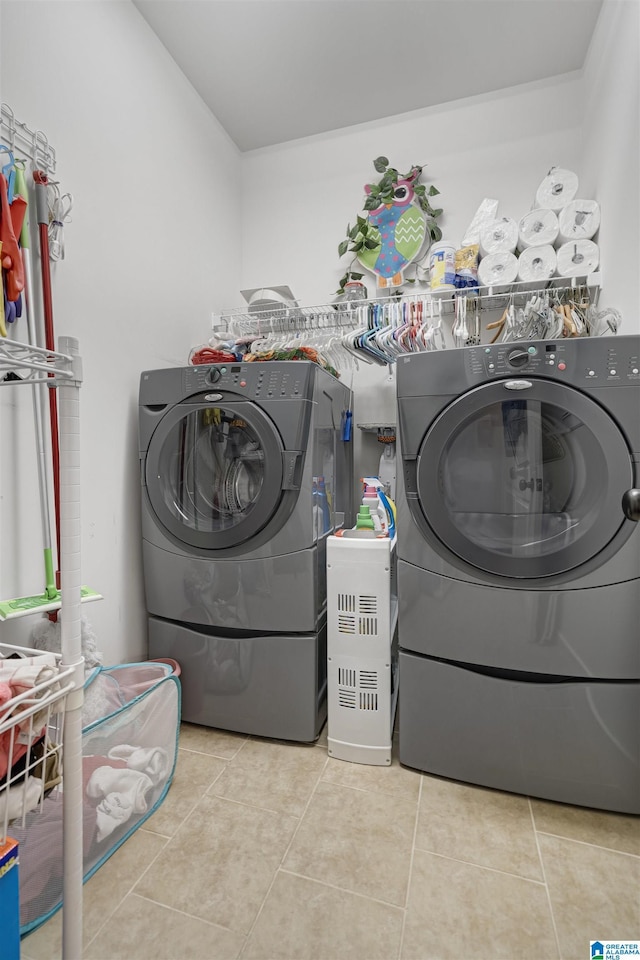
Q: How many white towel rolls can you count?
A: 7